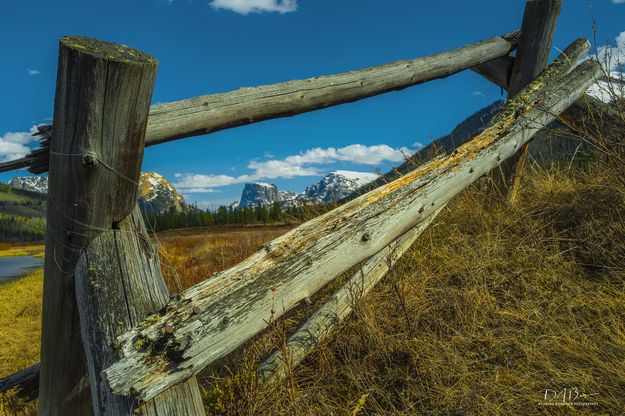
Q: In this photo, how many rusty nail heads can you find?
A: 2